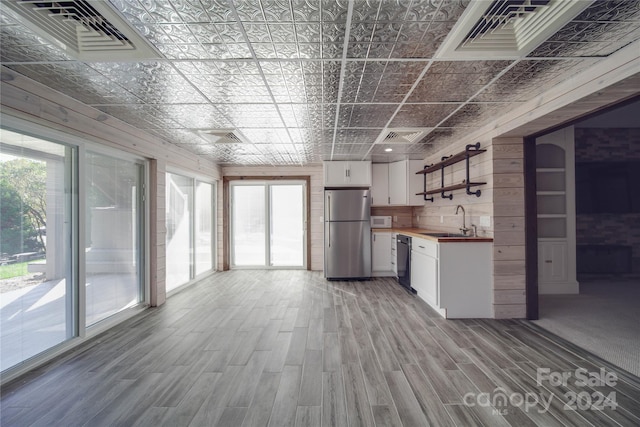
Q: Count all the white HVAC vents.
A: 4